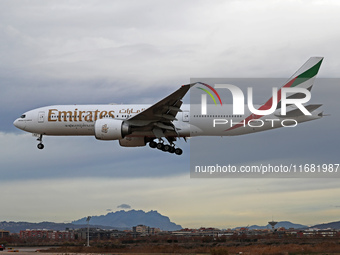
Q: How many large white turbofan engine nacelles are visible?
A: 2